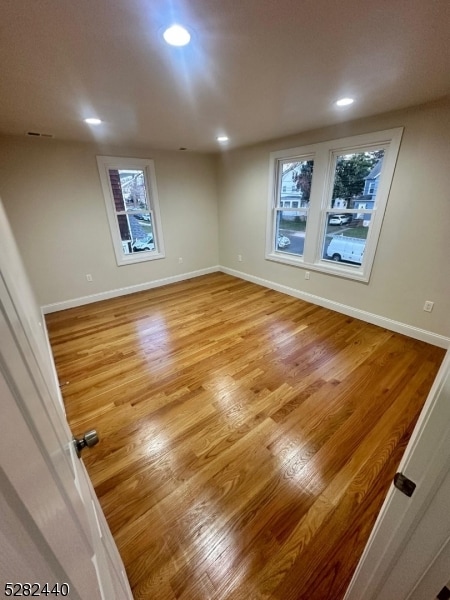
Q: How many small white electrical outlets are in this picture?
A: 5